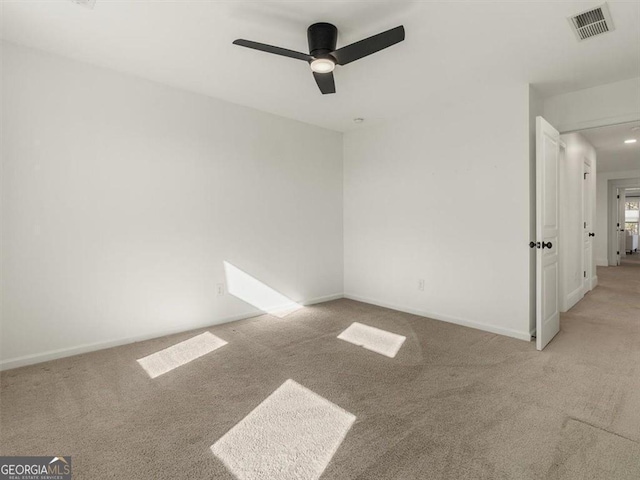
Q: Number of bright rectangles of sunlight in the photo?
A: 4